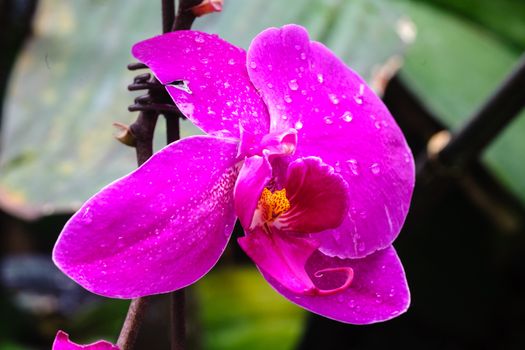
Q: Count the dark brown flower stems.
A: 2